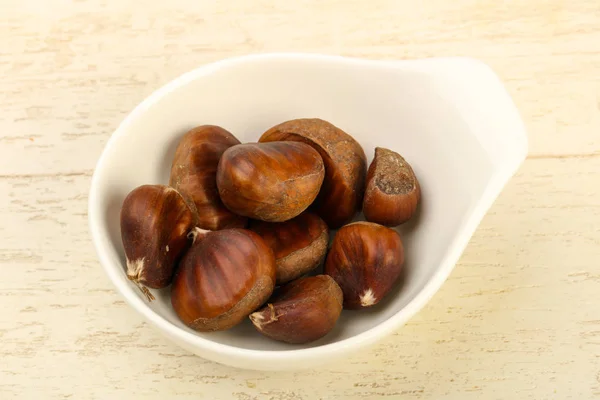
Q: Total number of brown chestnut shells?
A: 9